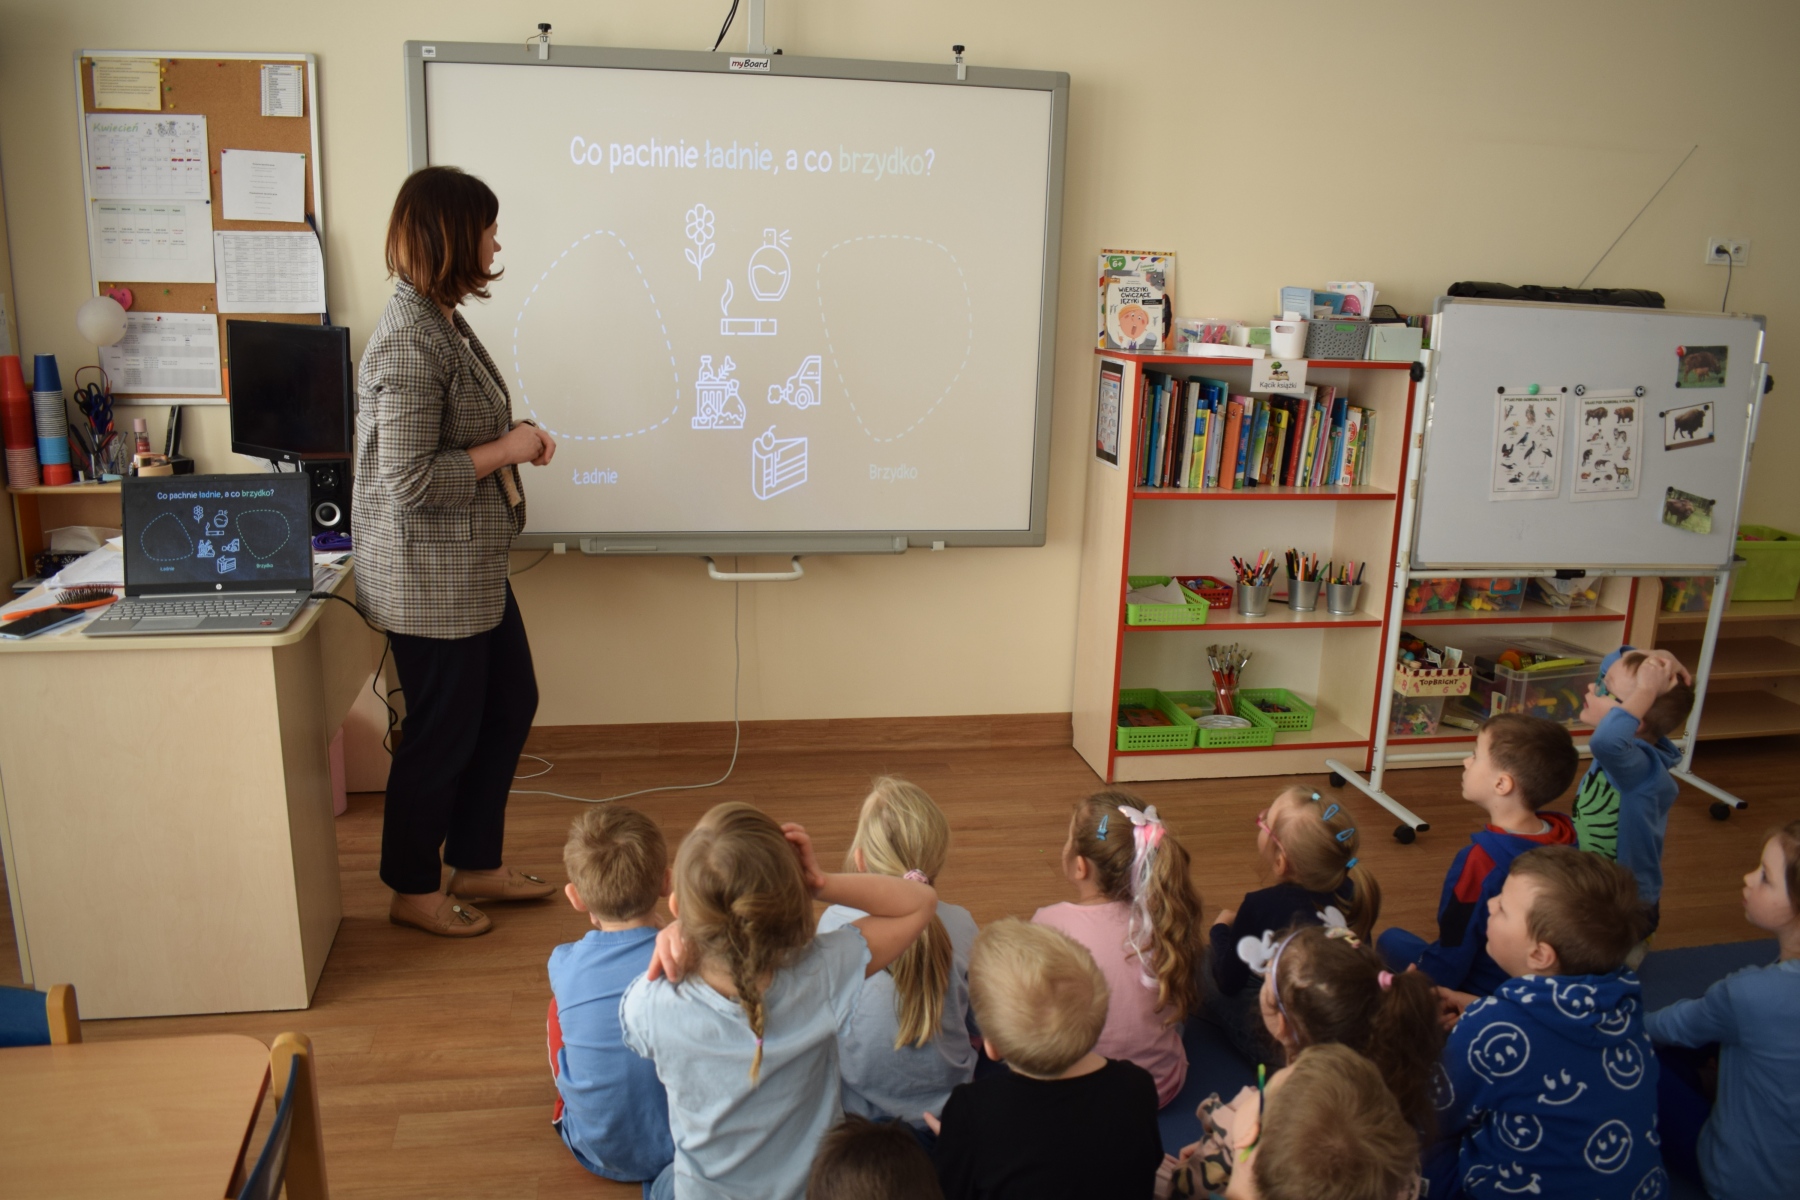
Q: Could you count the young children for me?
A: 13